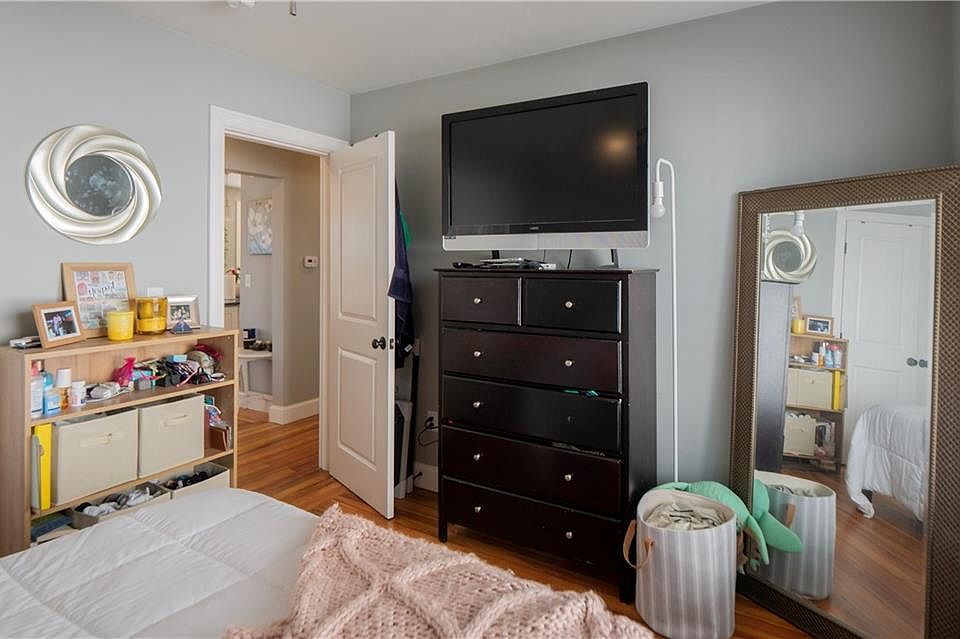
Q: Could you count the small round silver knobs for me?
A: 9